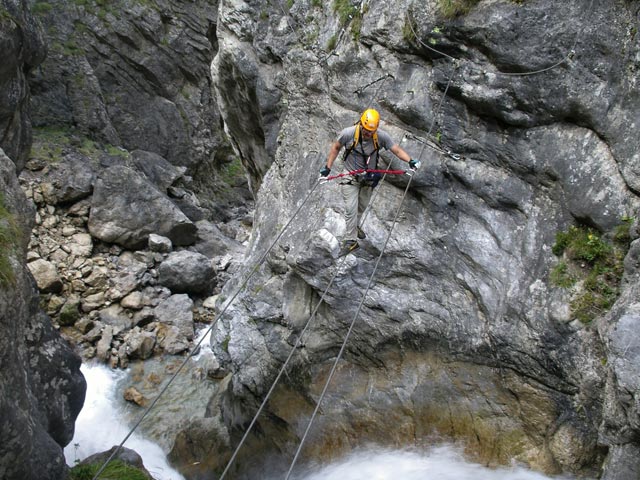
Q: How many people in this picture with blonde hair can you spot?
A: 0